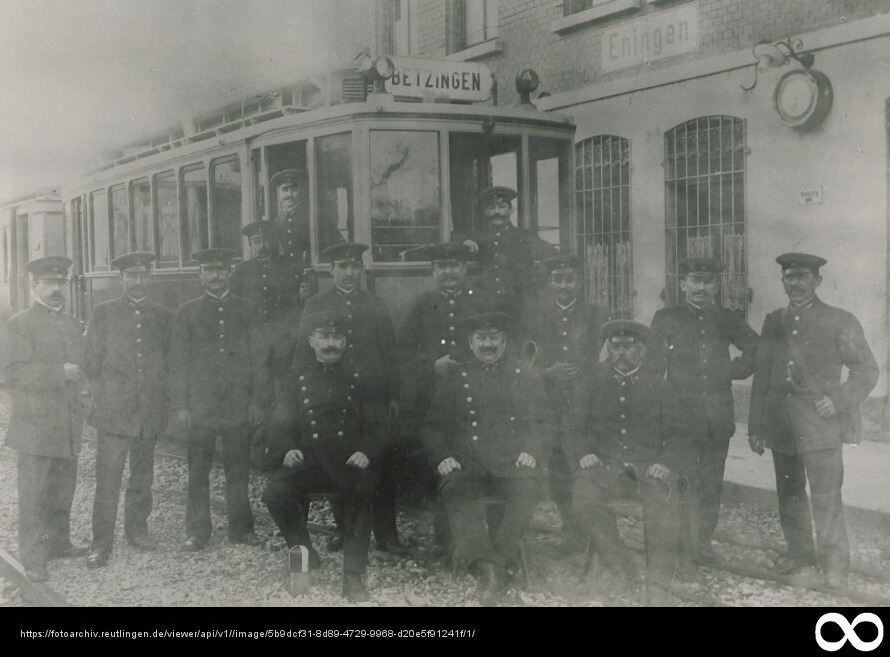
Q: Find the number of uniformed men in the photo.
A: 14